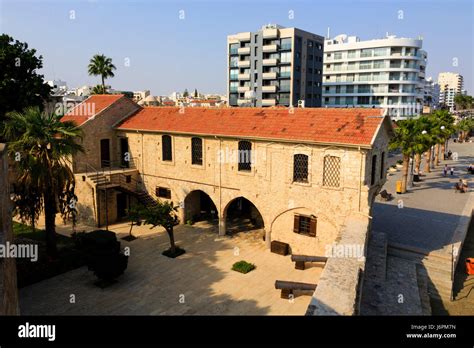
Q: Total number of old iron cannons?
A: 2